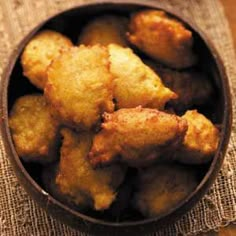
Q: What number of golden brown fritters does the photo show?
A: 11